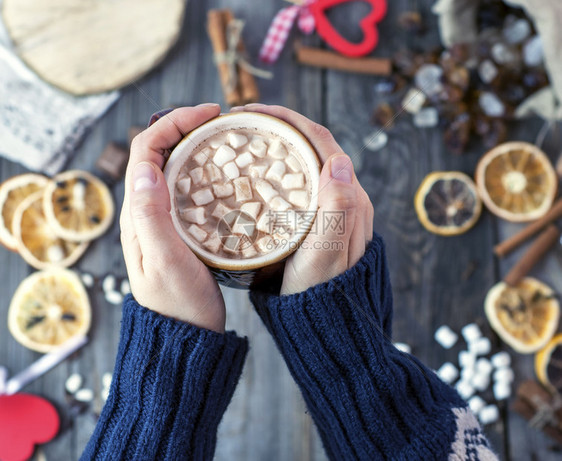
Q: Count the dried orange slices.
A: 8